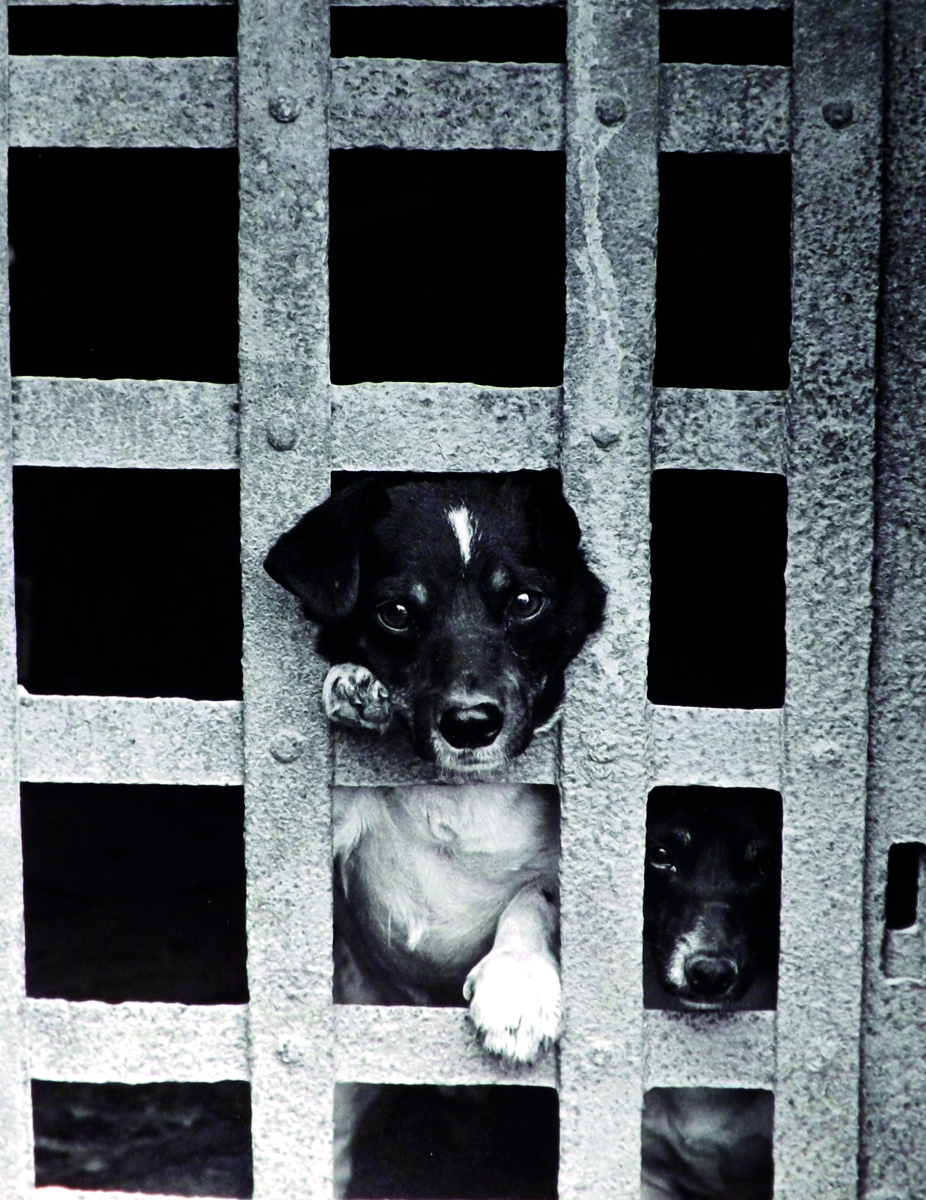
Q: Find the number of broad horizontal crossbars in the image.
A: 4